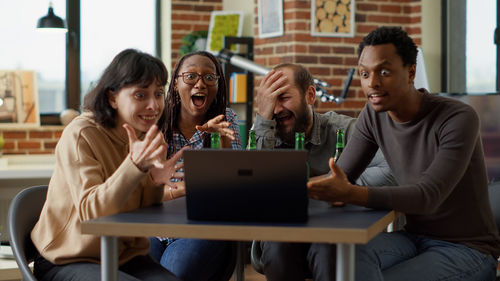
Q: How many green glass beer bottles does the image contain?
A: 4